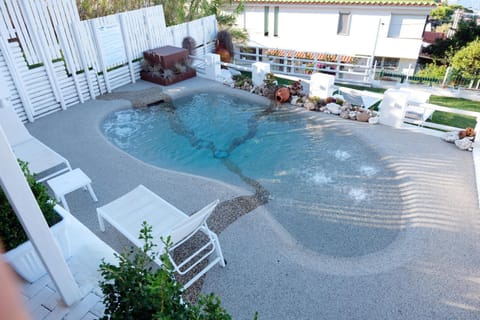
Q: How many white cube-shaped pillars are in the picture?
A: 4